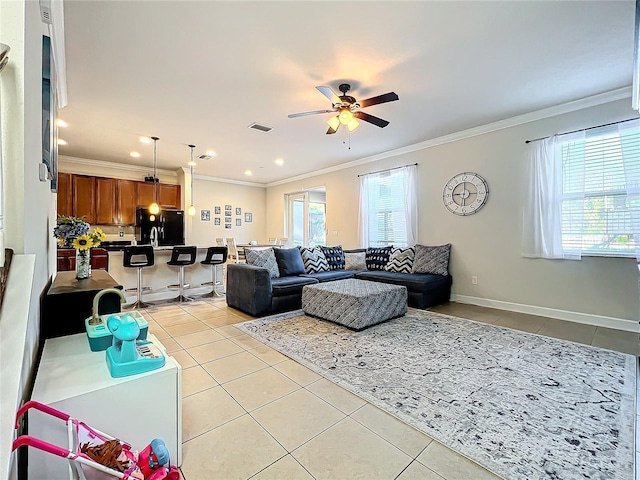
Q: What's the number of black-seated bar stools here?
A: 3